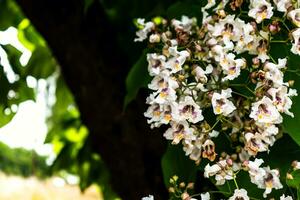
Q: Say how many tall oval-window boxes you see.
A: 0